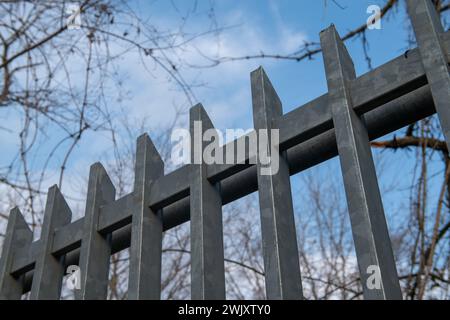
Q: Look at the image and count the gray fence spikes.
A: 8